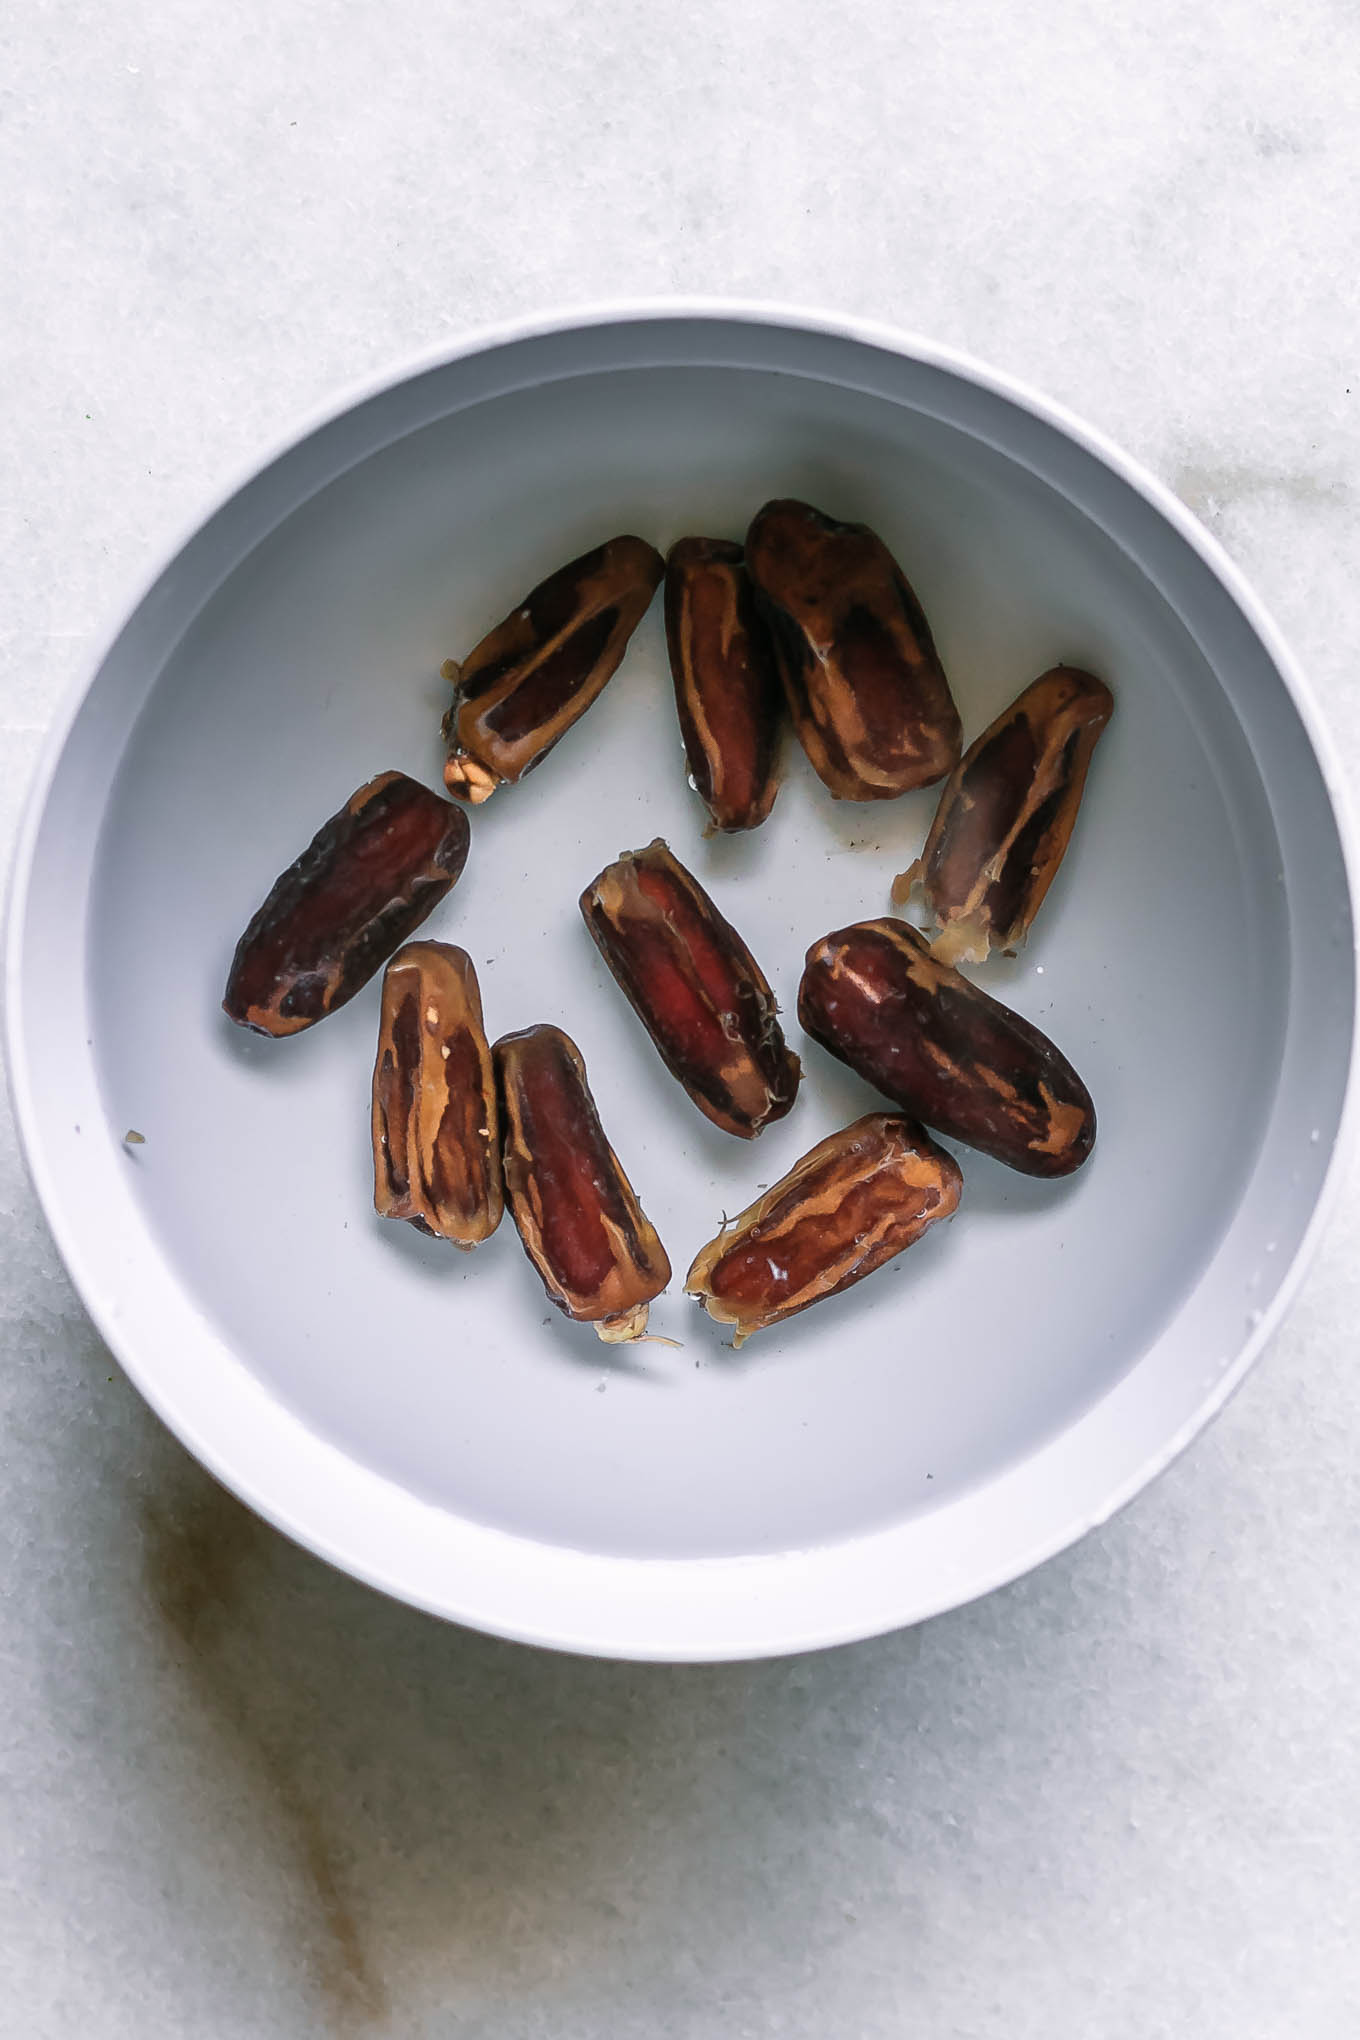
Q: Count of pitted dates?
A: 10